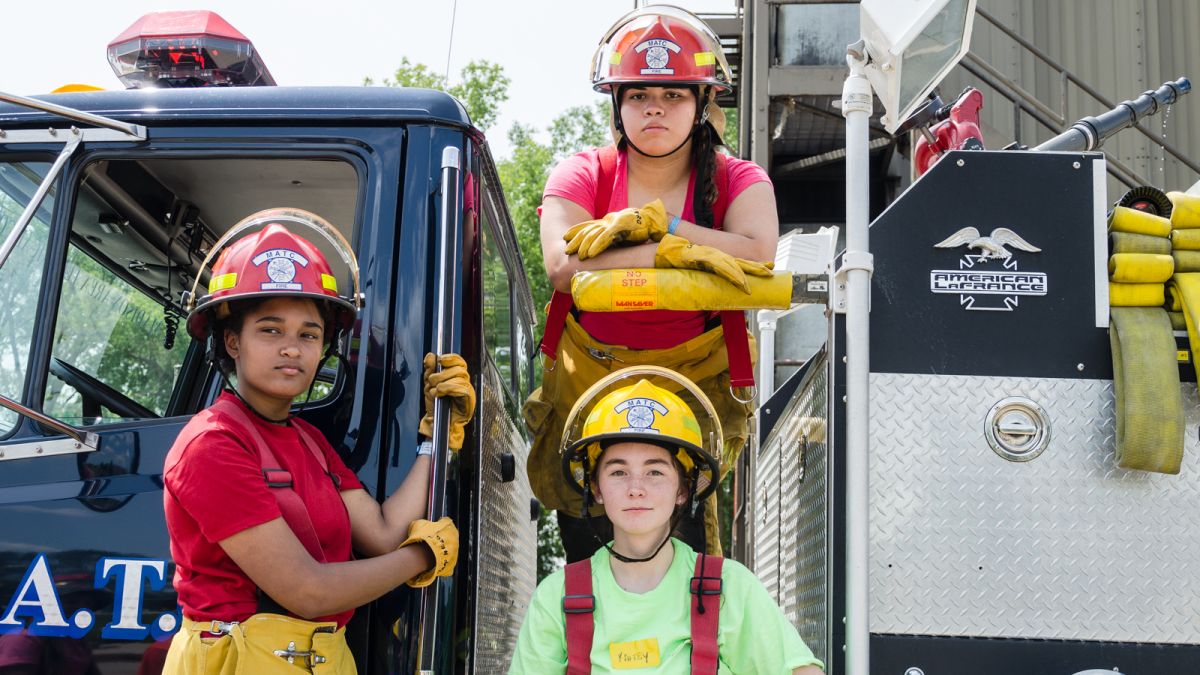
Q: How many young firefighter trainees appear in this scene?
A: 3